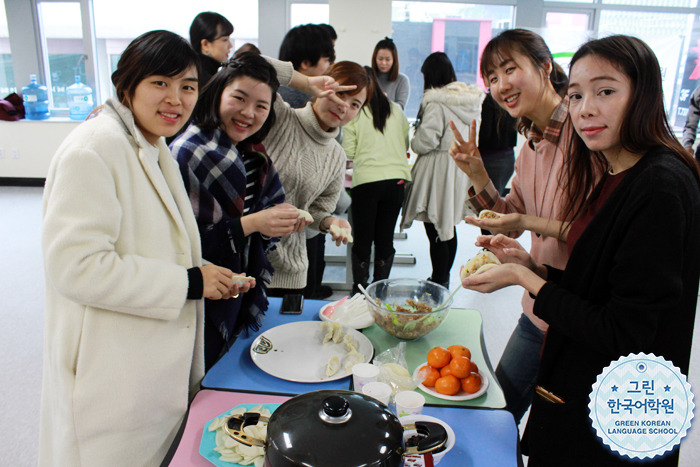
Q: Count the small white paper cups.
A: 3